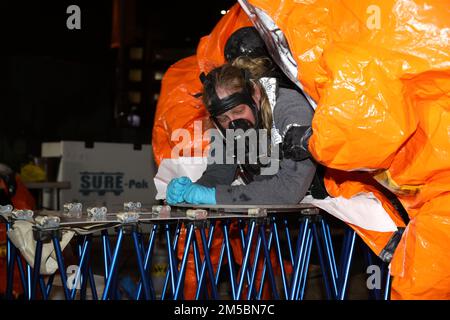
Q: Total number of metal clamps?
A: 11